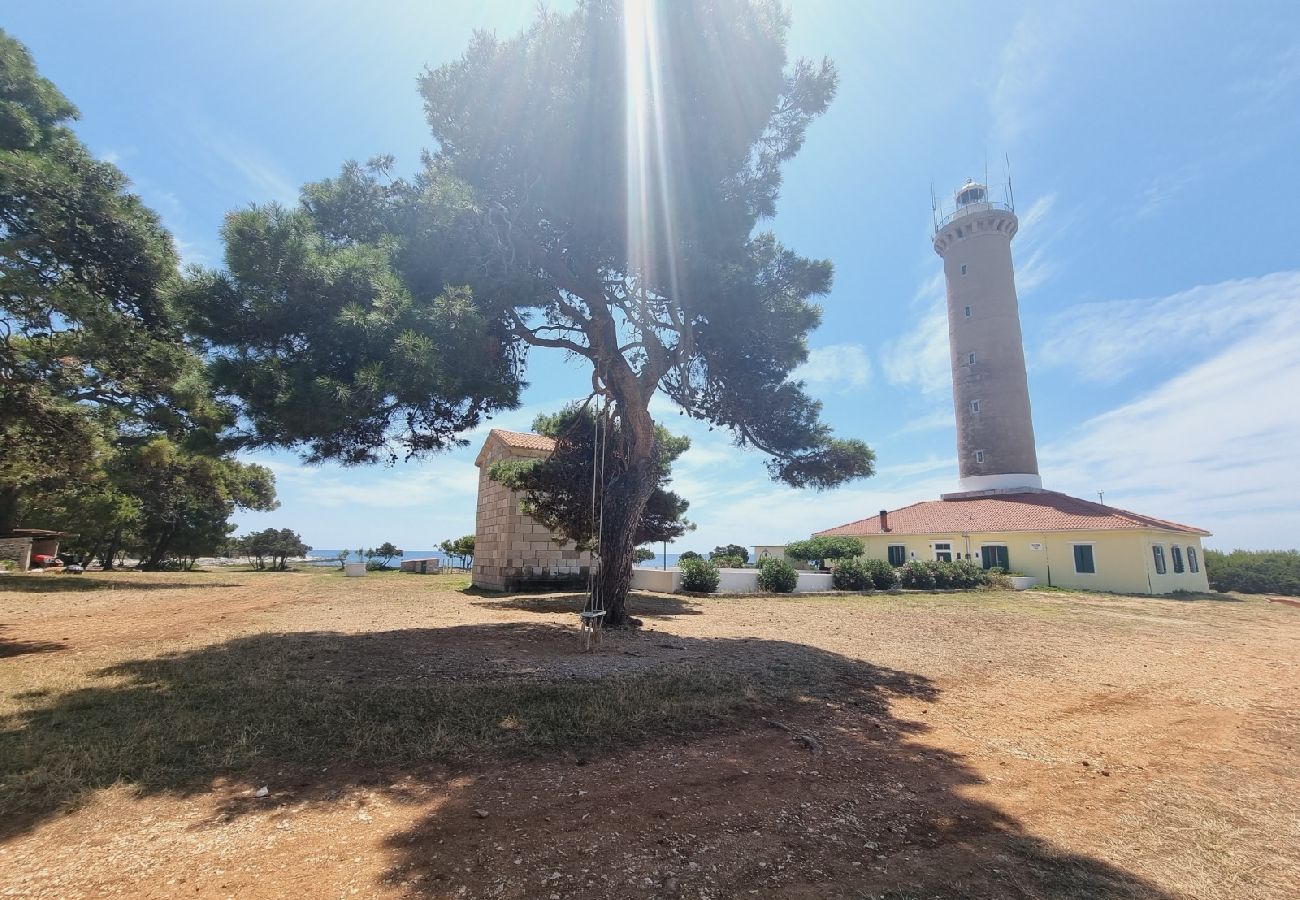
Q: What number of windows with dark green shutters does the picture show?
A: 6